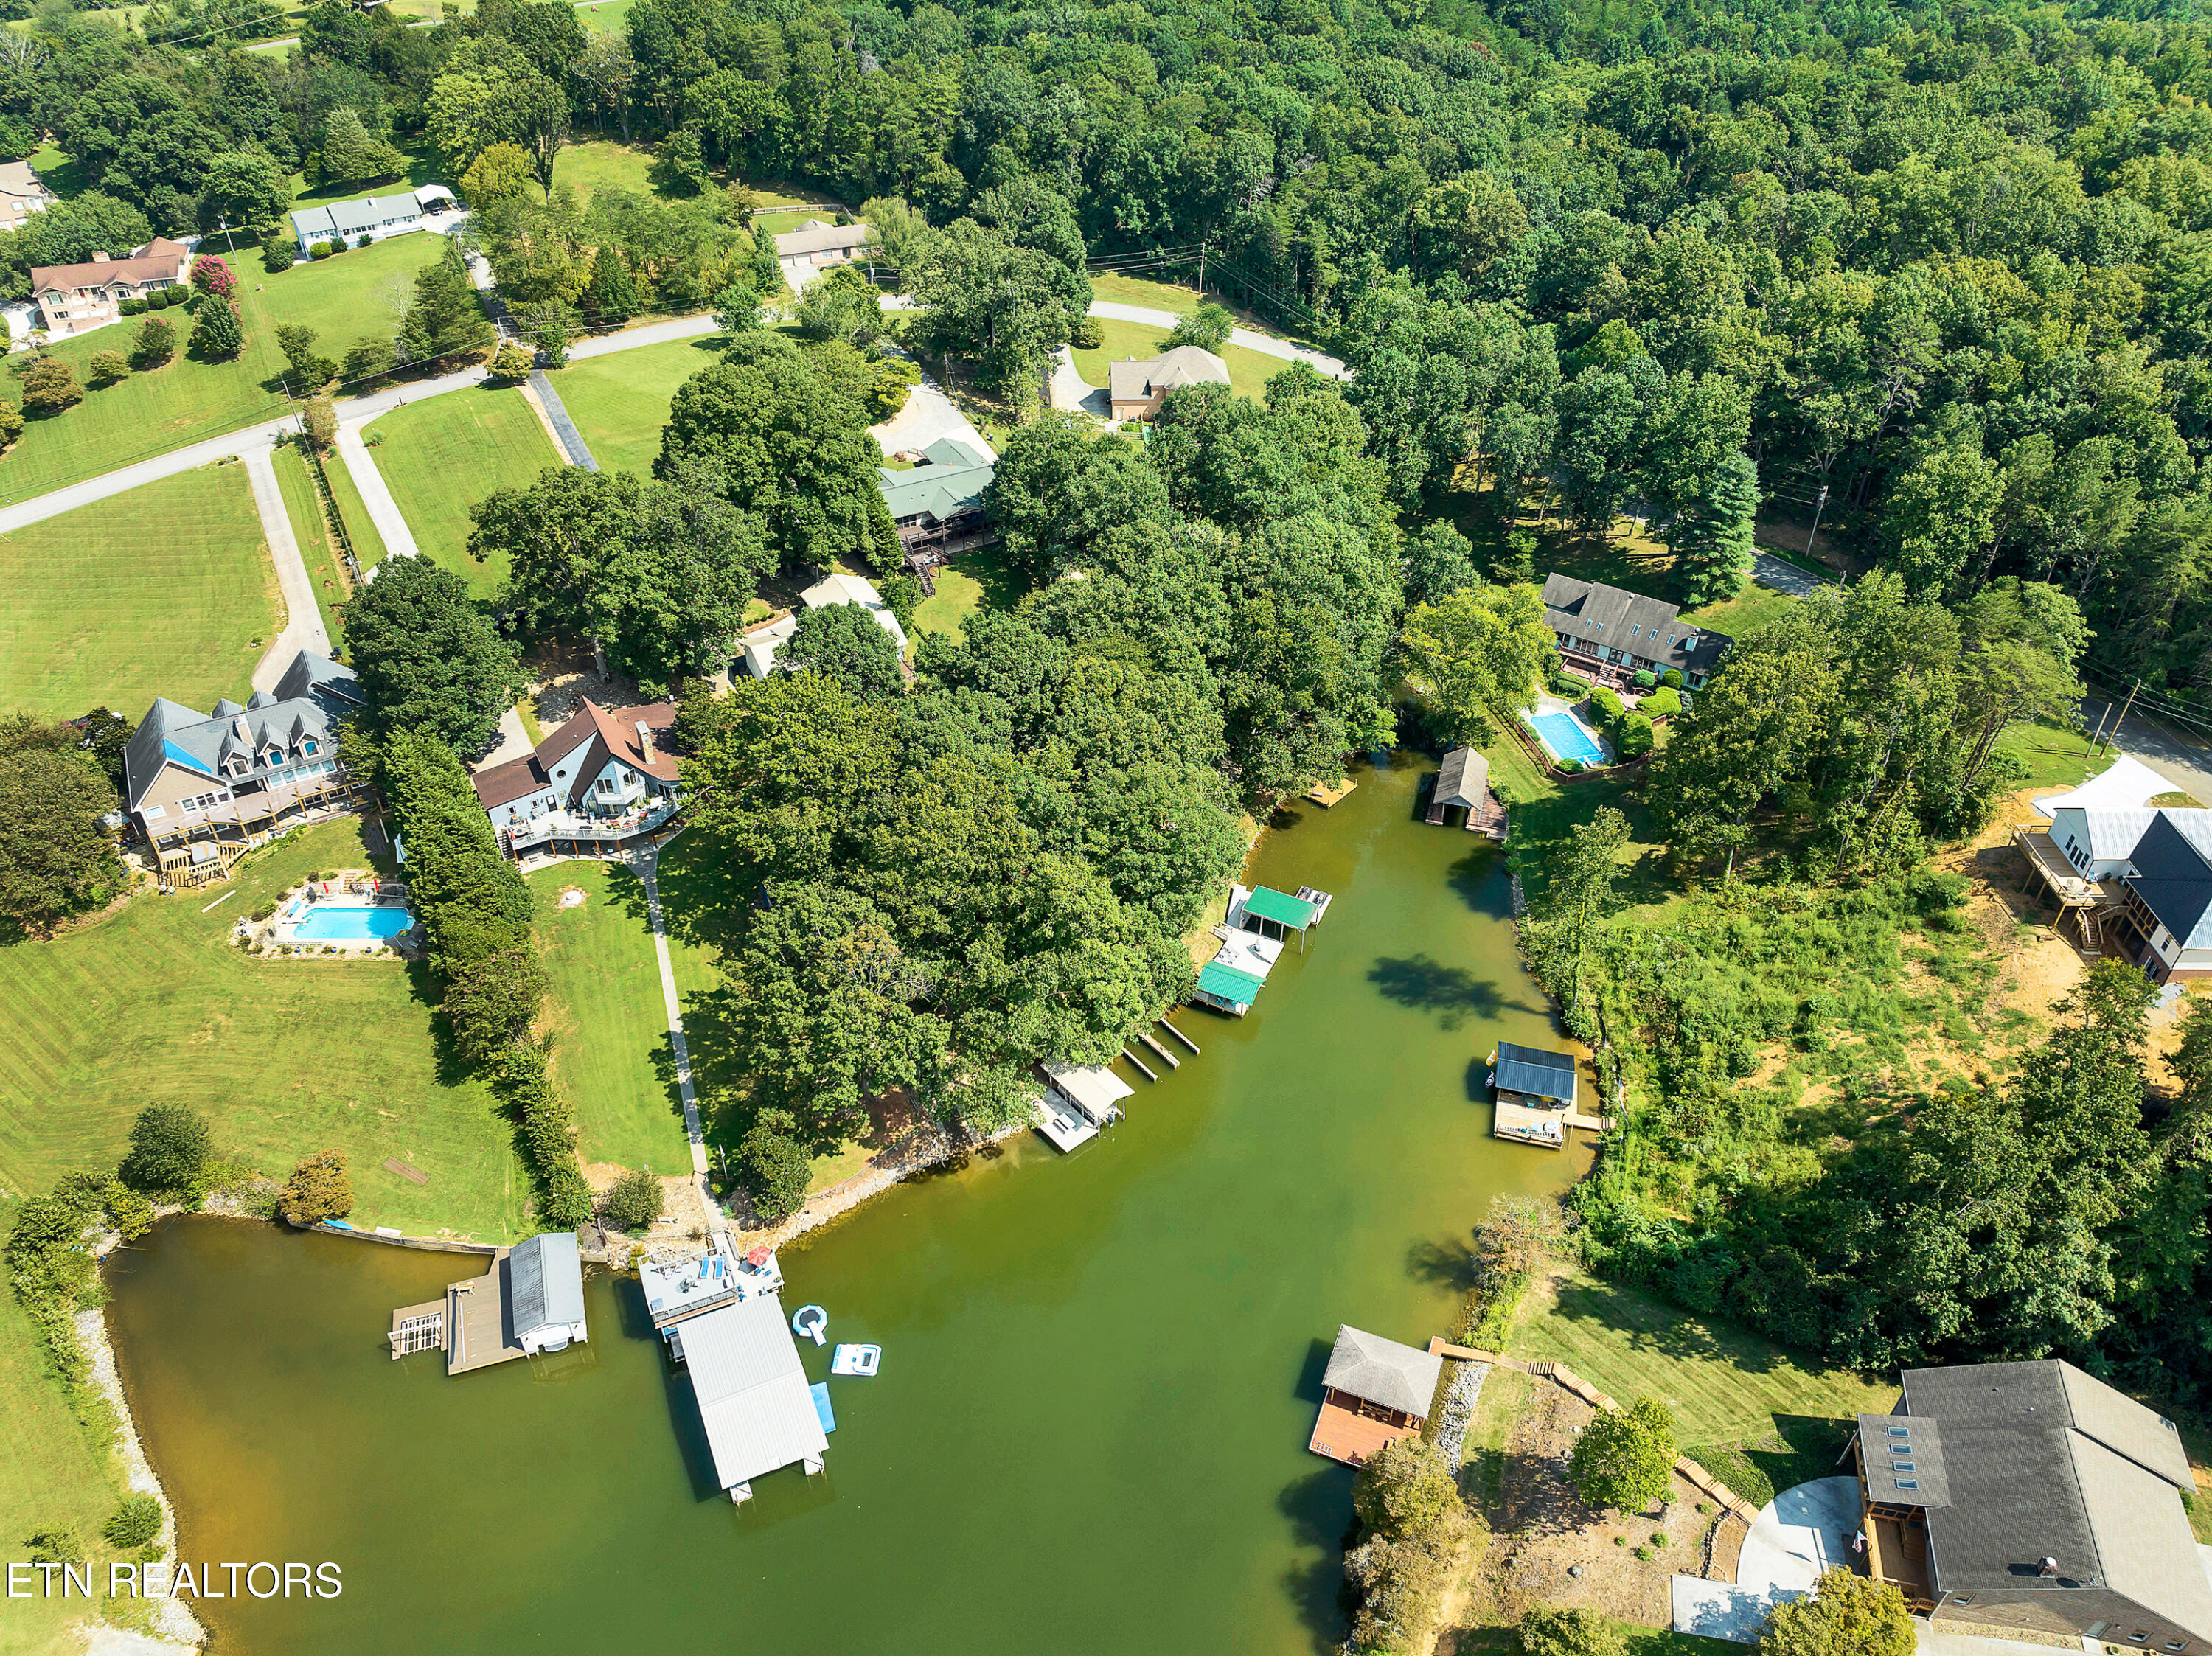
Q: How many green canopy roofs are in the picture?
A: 2